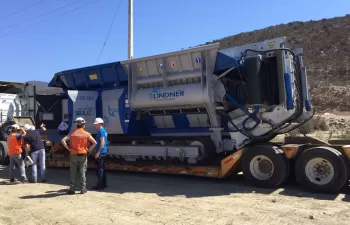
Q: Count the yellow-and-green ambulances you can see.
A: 0